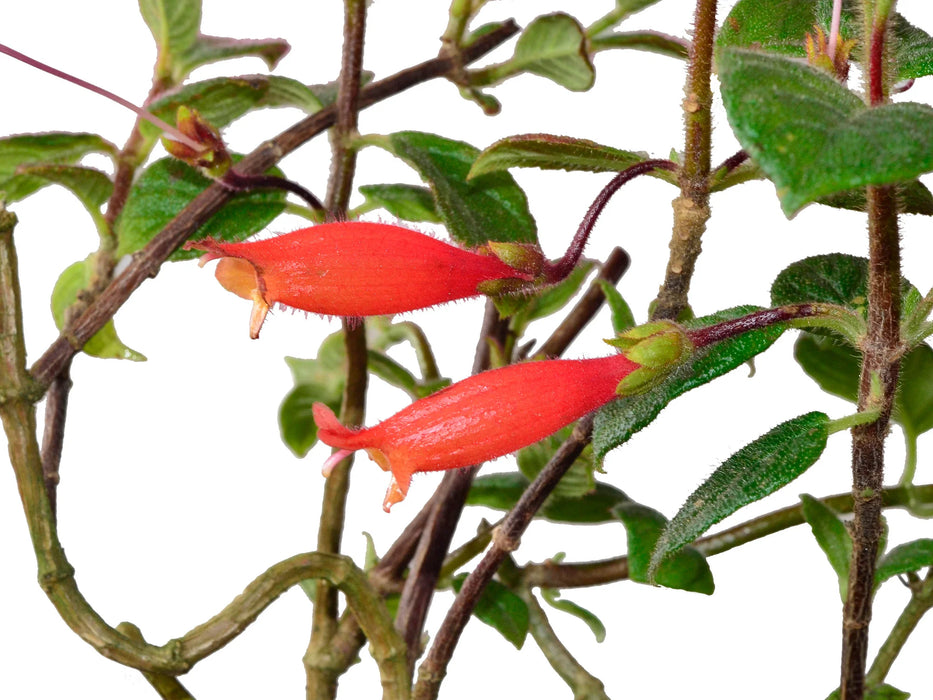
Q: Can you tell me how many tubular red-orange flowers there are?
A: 2